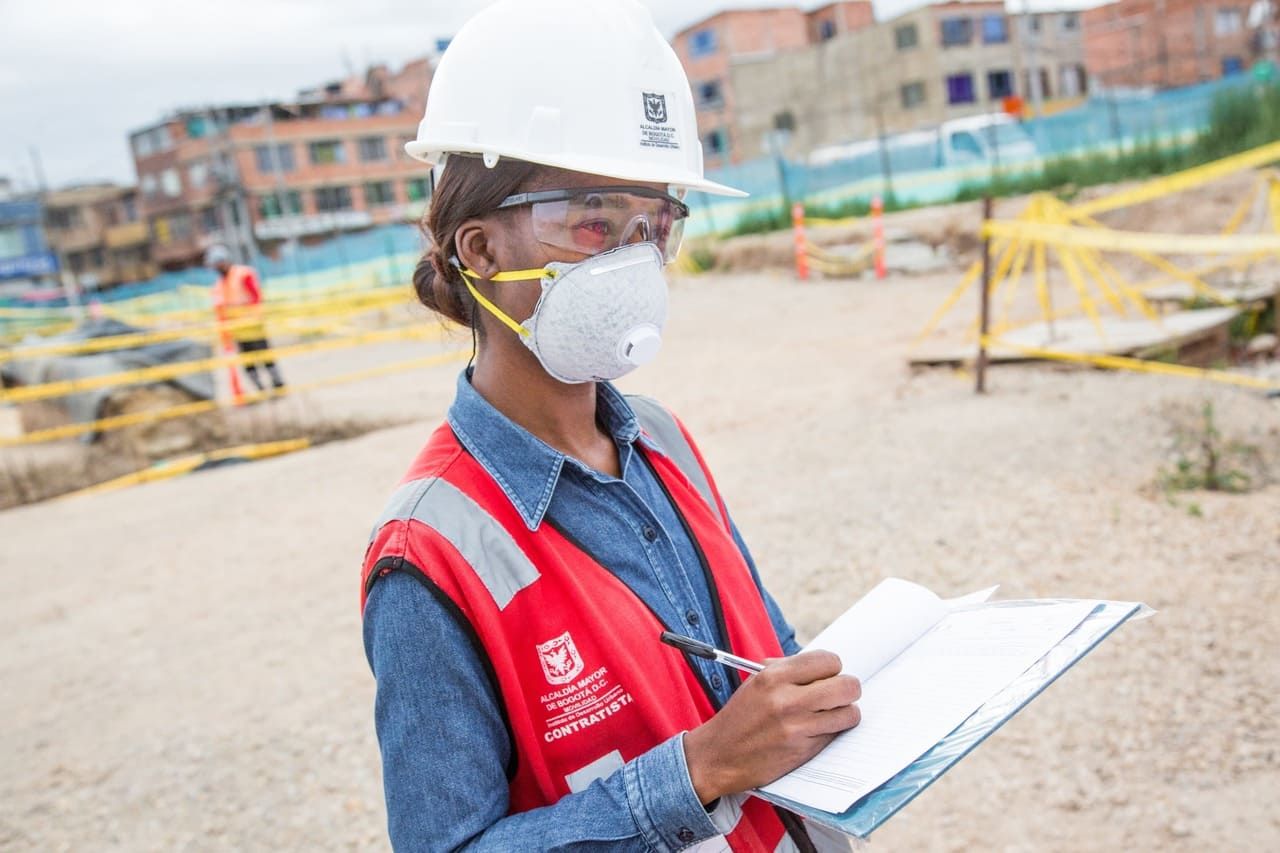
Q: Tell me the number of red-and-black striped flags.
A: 0